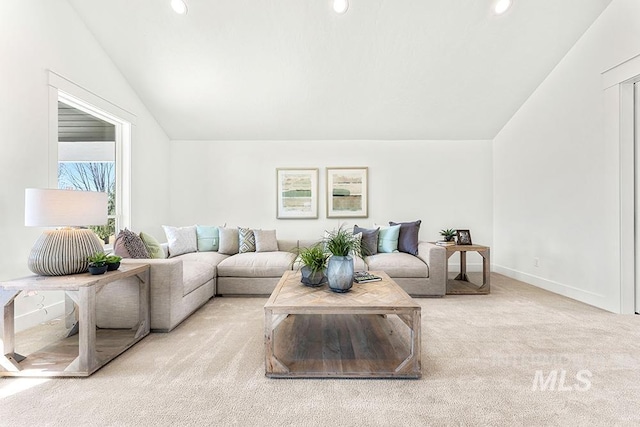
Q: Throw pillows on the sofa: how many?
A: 11